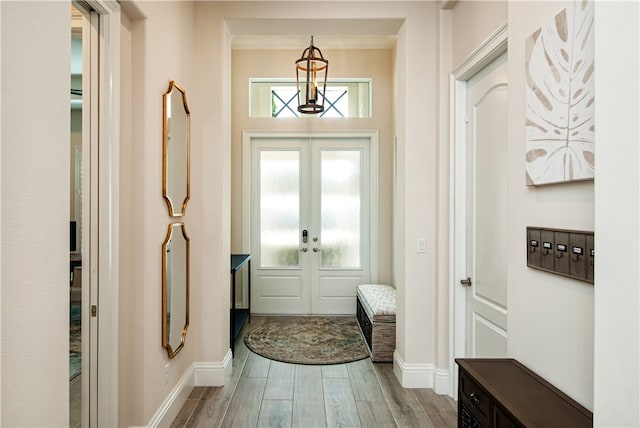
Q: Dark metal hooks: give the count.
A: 5